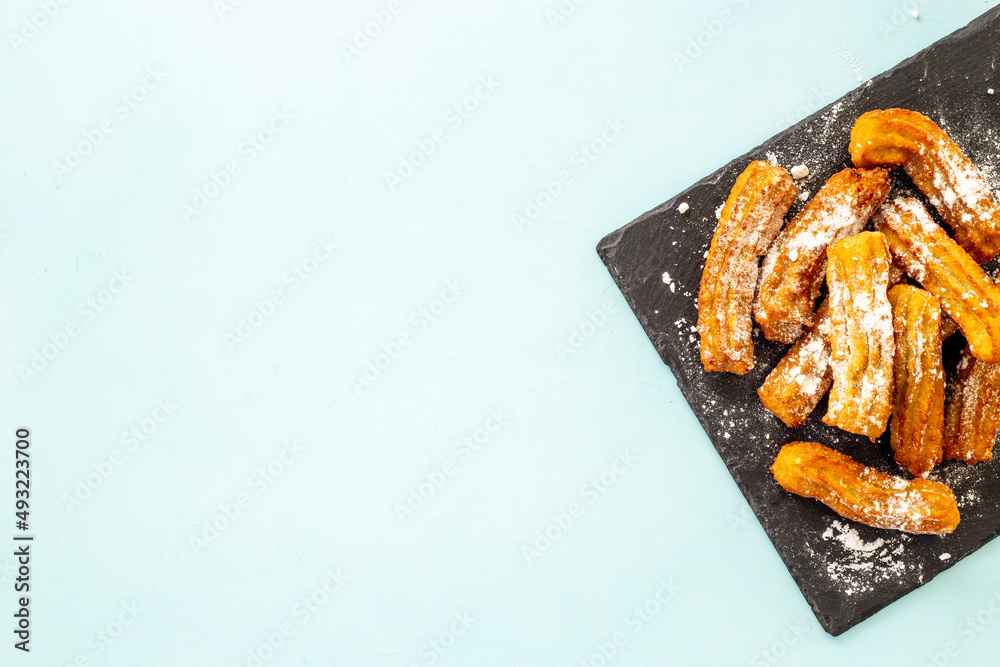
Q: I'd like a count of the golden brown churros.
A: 9